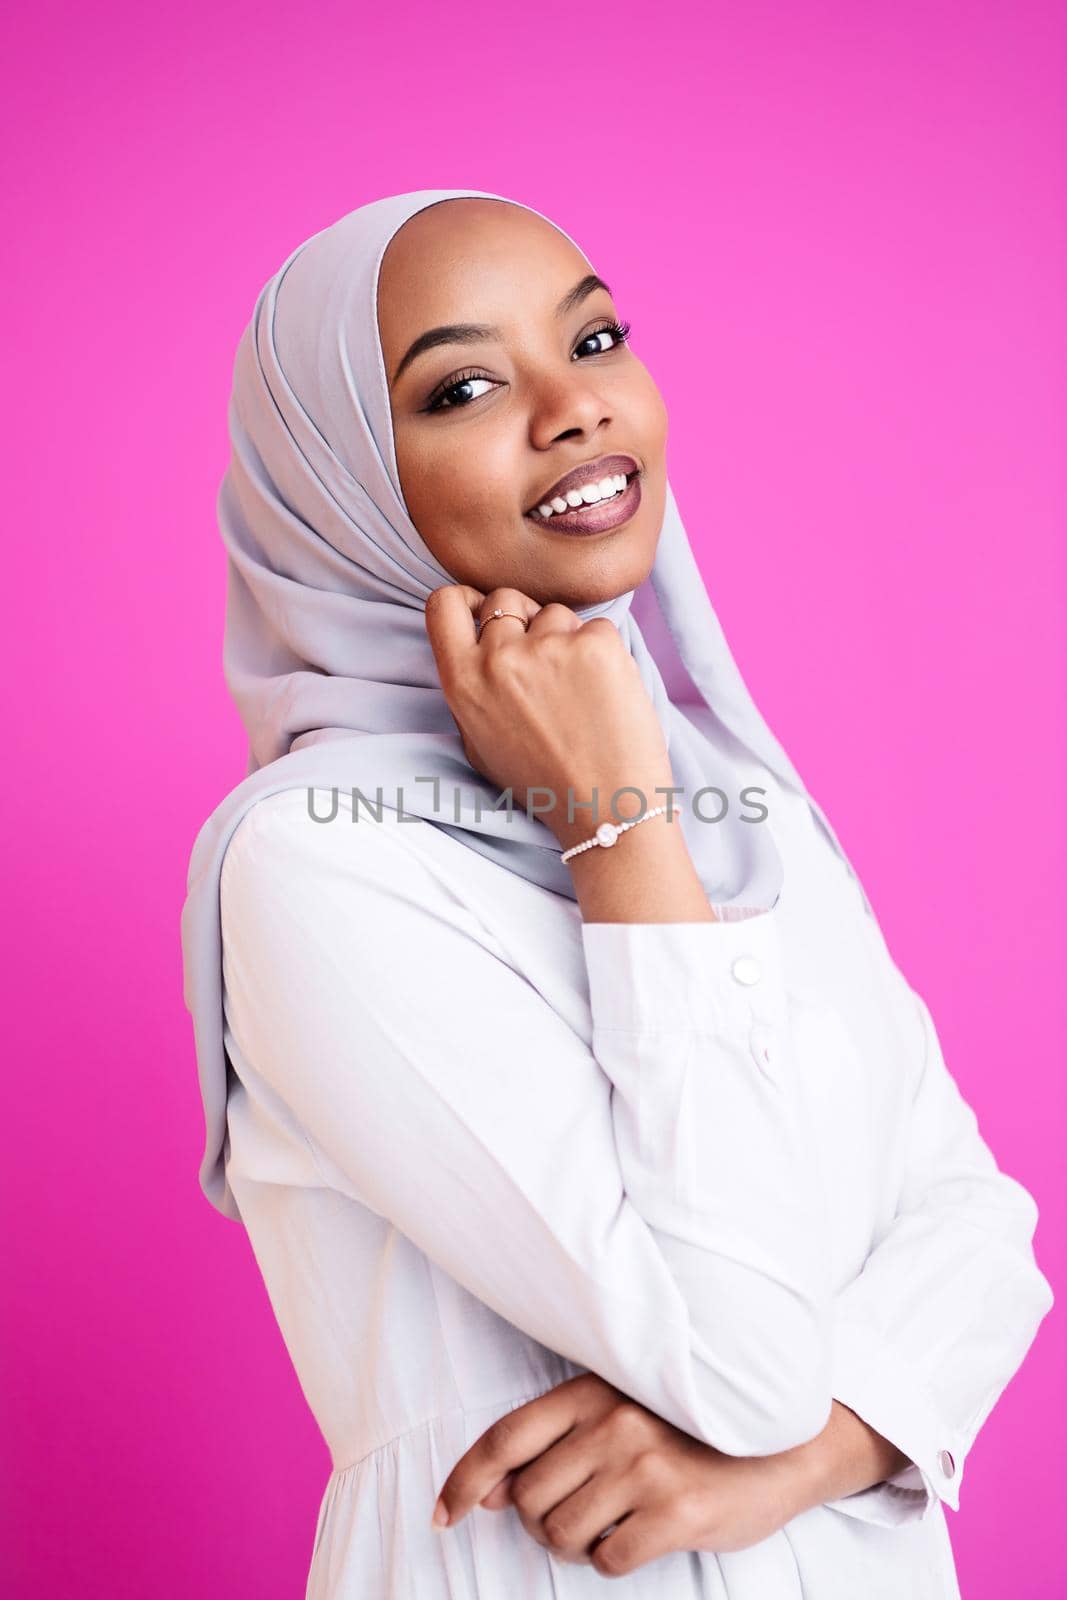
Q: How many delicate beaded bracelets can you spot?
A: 1